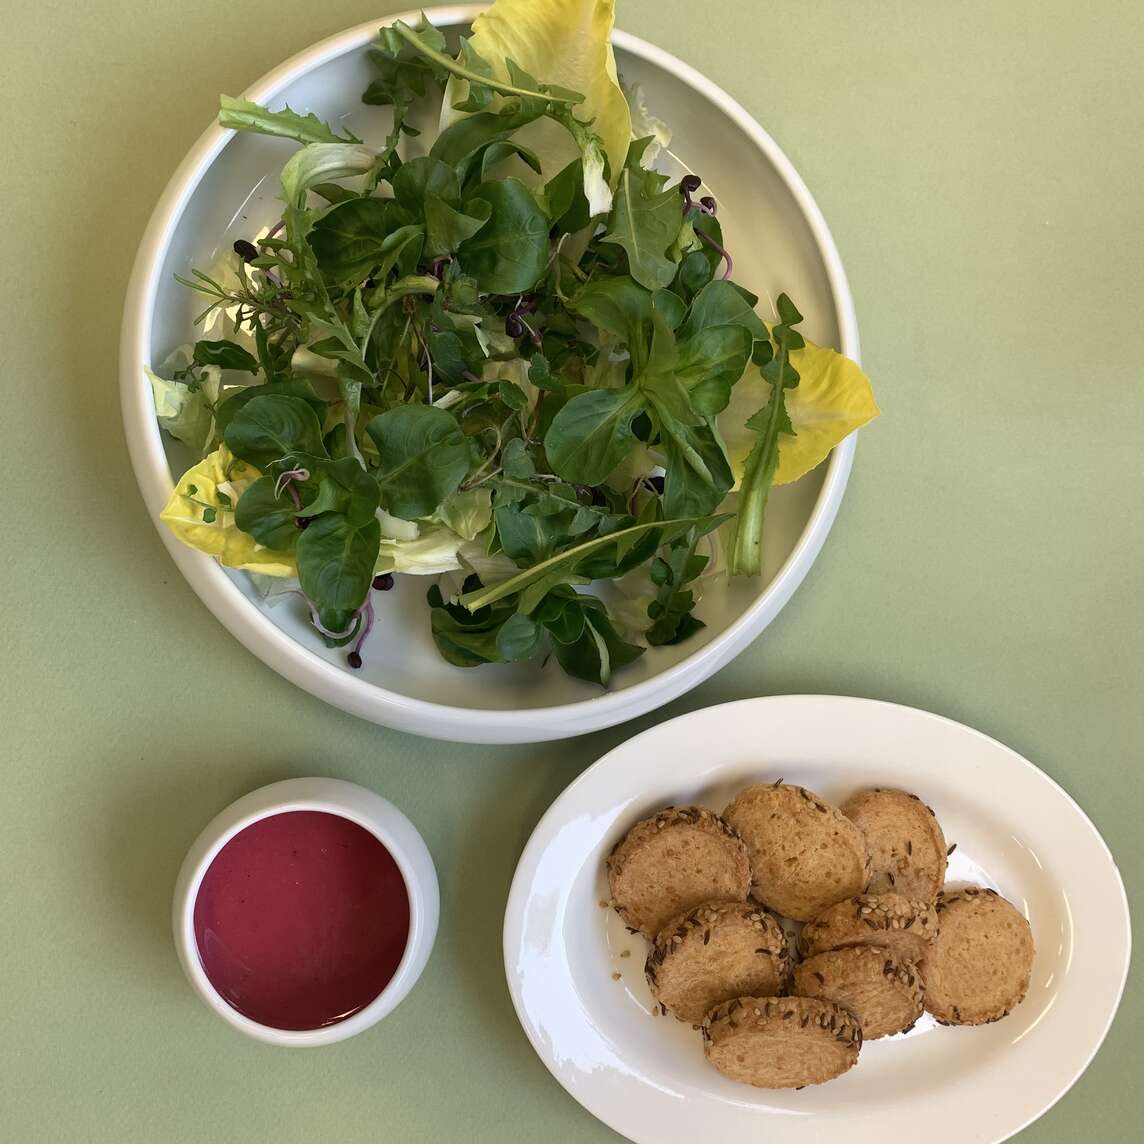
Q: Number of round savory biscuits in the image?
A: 8